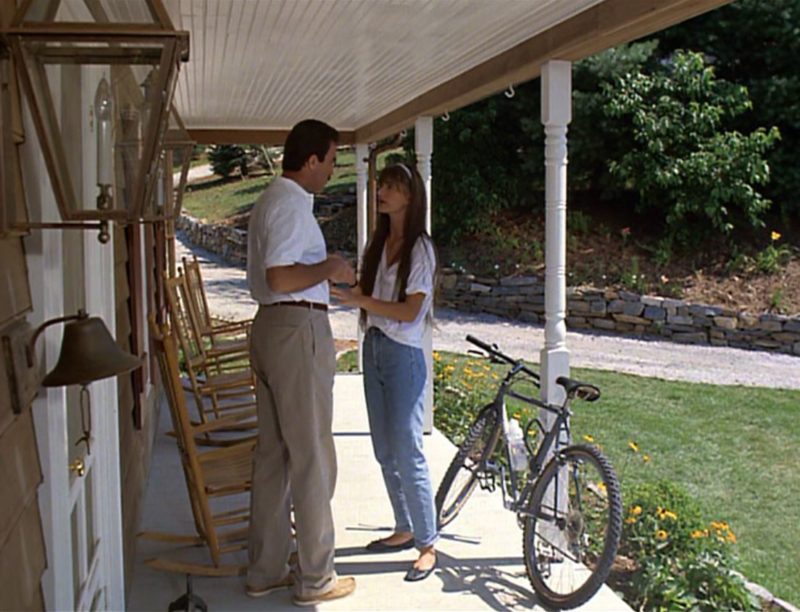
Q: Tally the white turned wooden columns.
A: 3